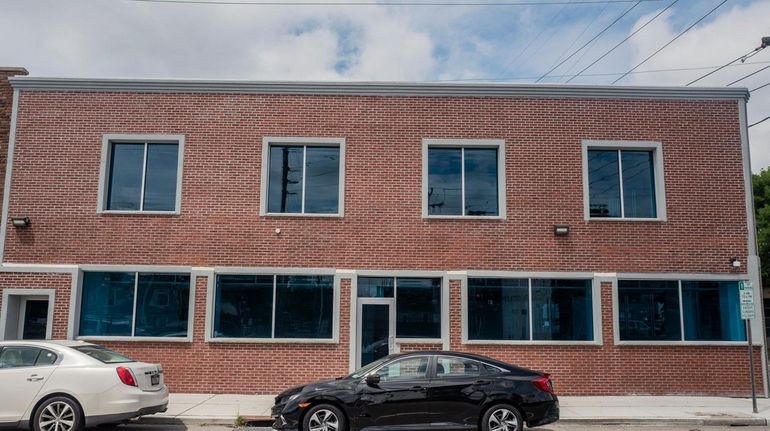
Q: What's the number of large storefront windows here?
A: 4